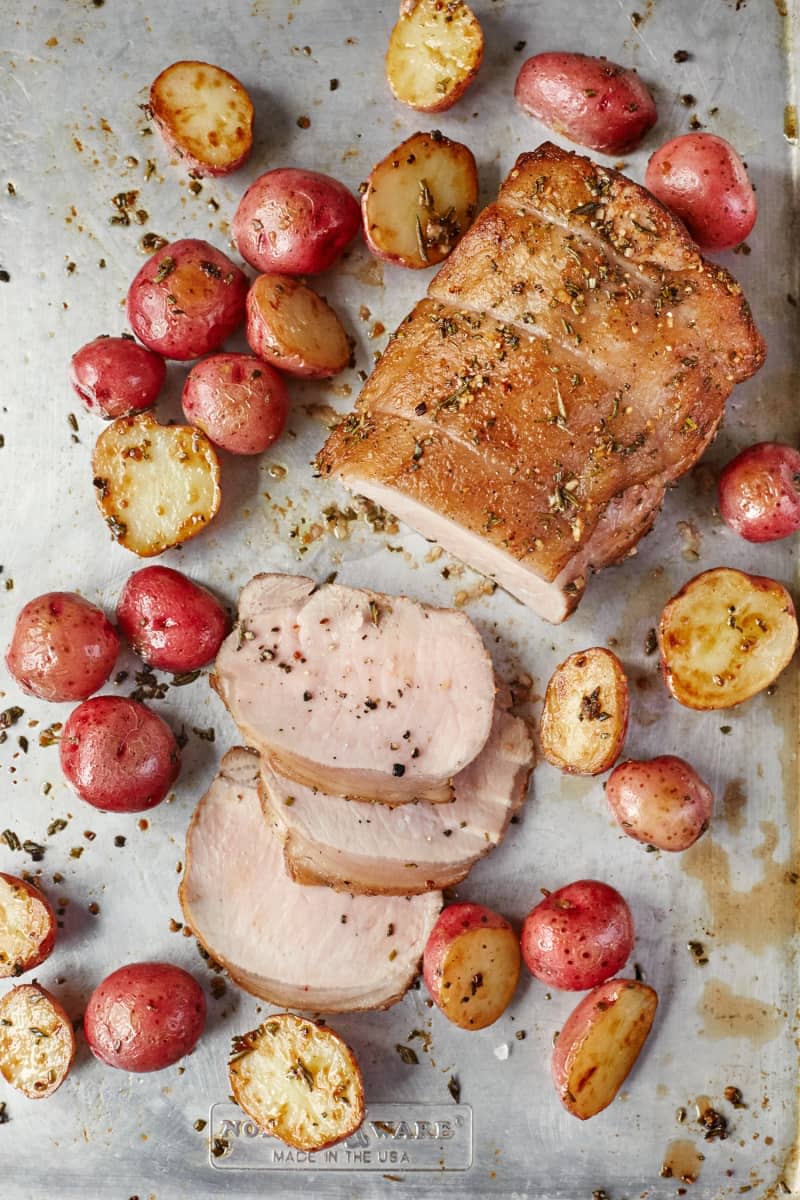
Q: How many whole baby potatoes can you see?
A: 13